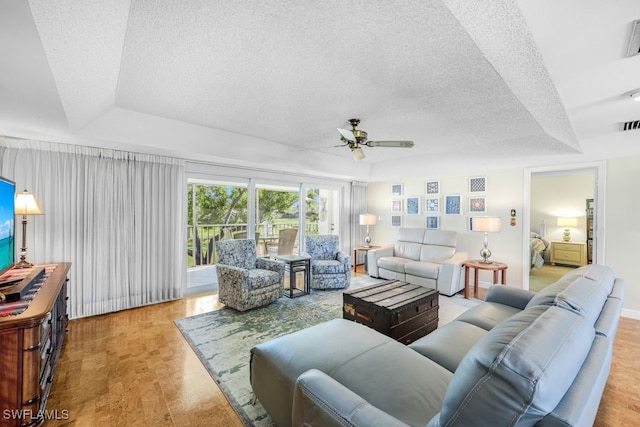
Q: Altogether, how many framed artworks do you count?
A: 11